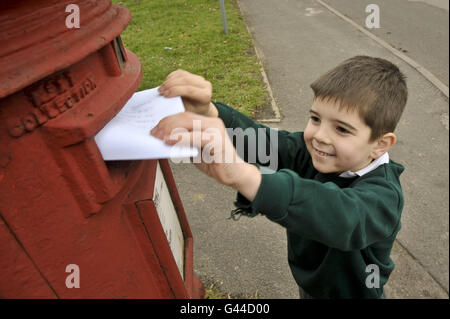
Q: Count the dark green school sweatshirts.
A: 1